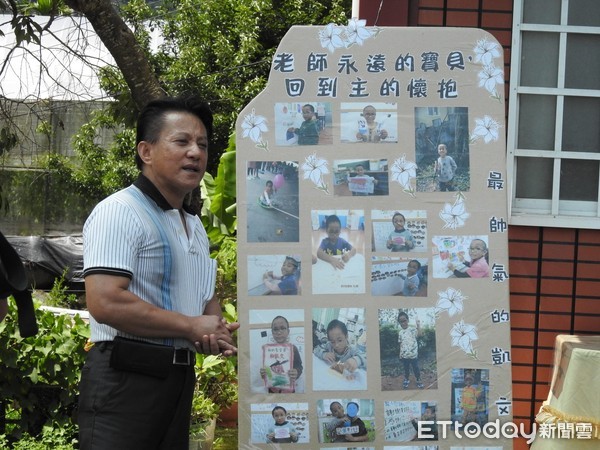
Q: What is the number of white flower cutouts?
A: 11